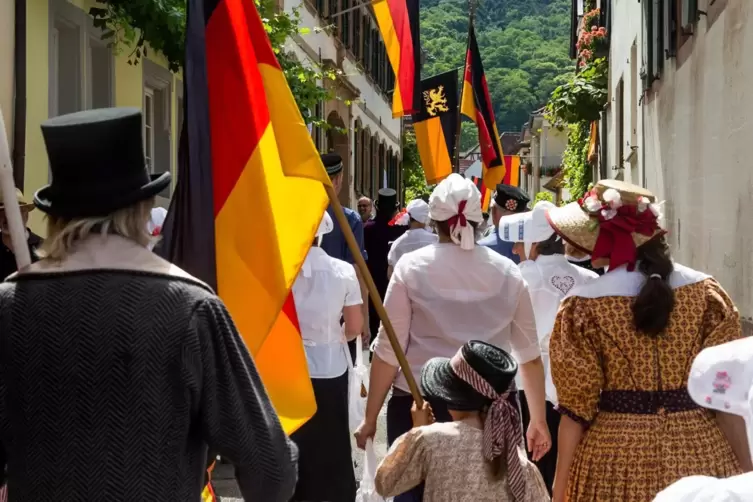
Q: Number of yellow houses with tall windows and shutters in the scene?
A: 1